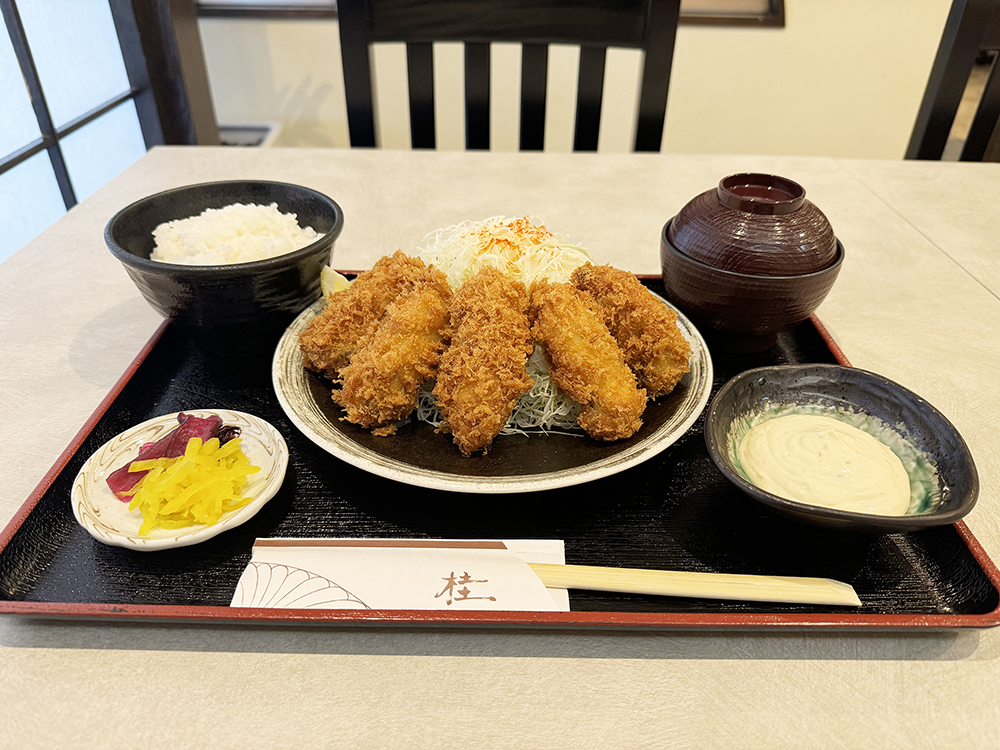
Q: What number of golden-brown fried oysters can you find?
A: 5